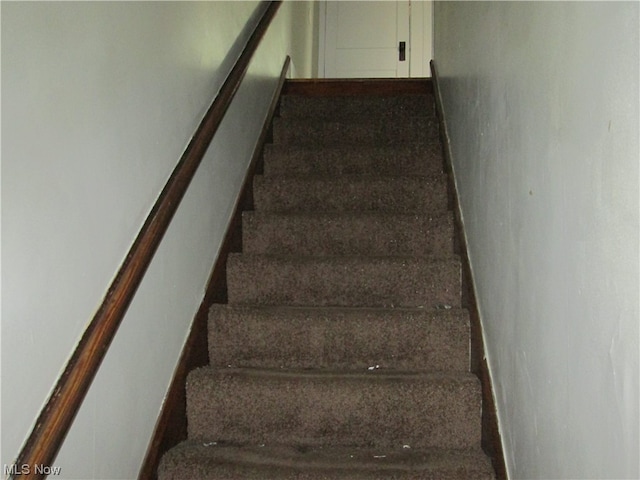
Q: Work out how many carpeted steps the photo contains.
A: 9